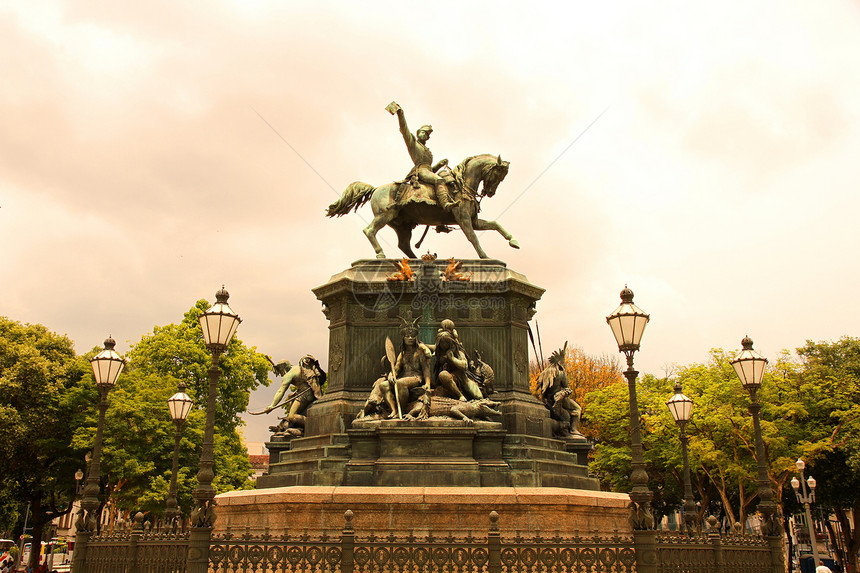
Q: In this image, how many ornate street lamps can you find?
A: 6